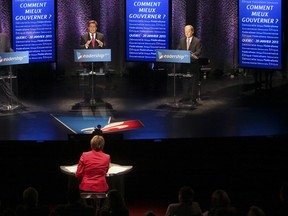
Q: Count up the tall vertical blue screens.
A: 3